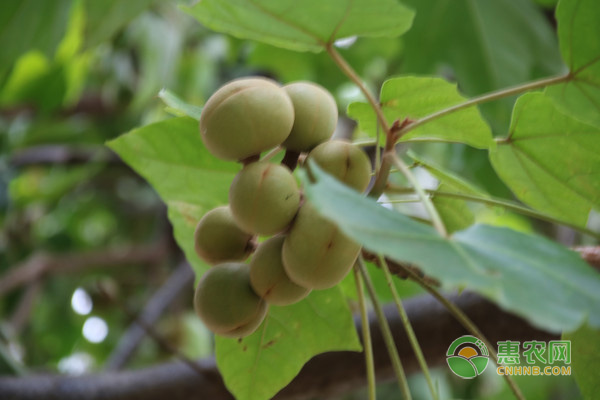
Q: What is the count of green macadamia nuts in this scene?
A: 8